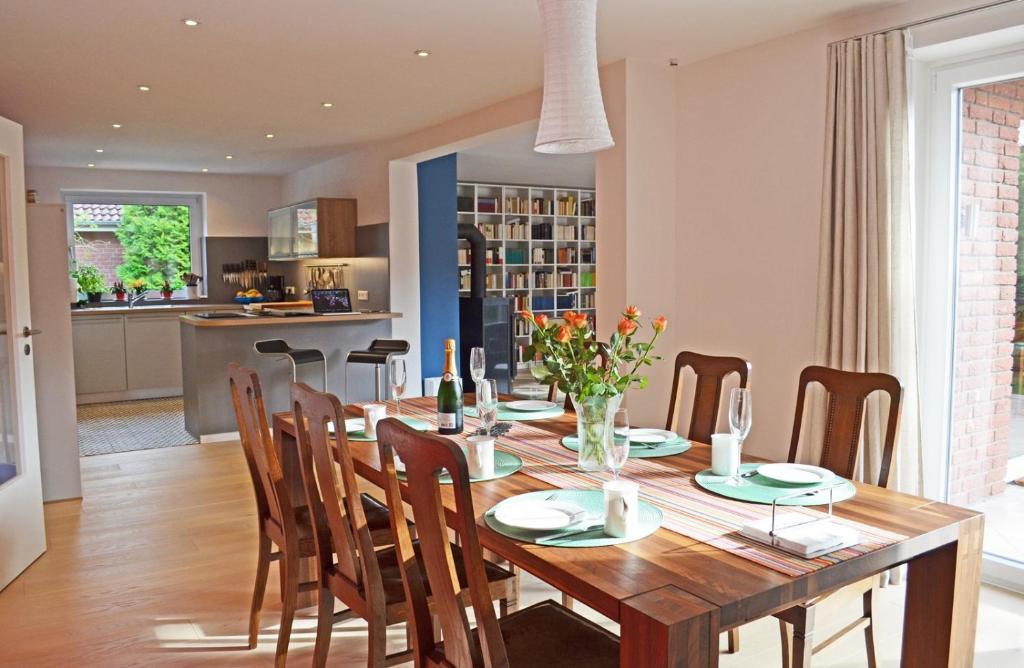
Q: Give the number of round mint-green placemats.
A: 6